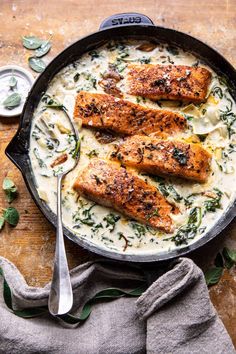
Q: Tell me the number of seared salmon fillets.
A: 4